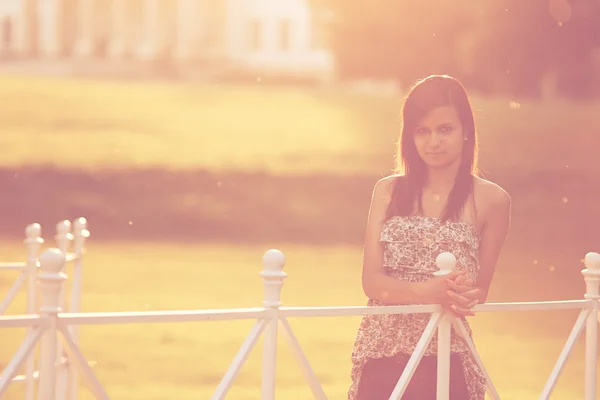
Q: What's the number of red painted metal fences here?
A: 0